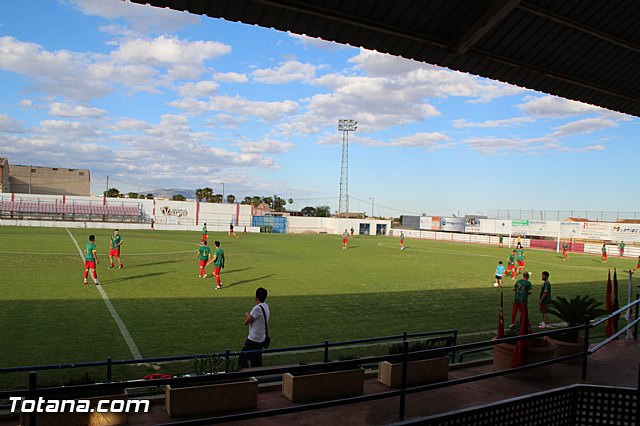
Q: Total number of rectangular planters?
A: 4